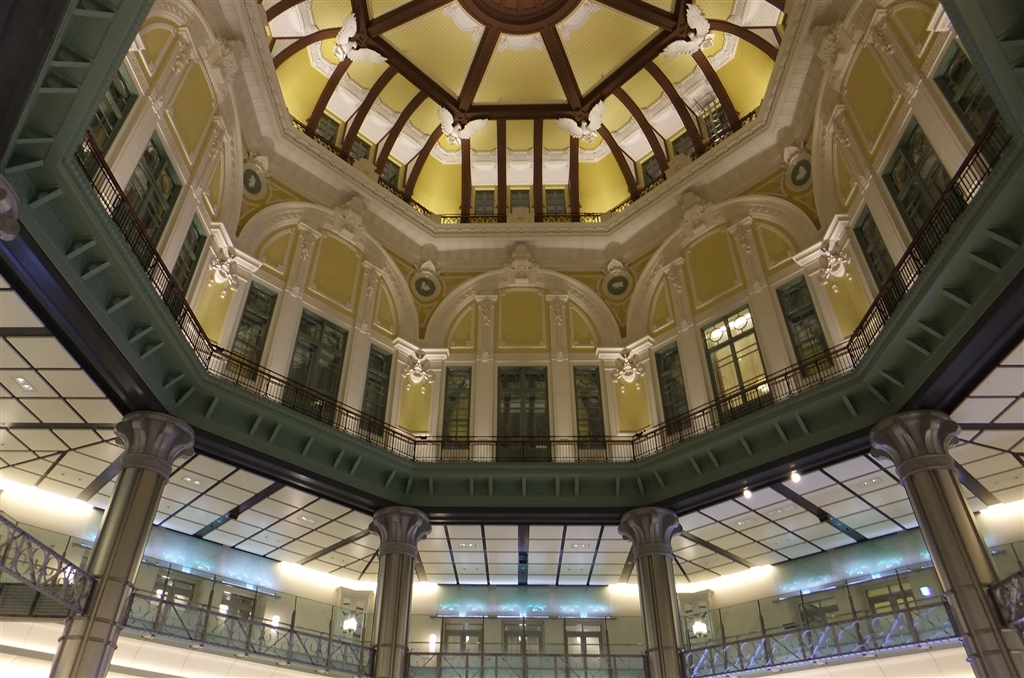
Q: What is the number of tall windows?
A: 15